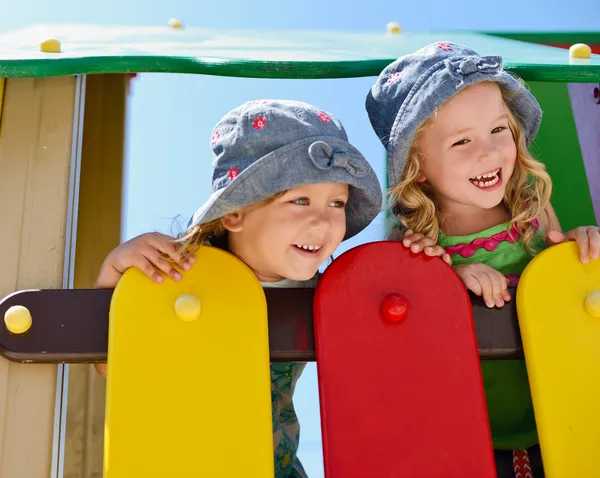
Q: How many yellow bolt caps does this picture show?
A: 7